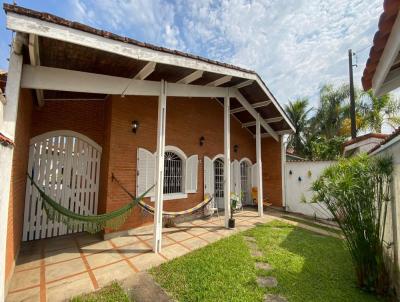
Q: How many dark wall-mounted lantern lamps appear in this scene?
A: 3